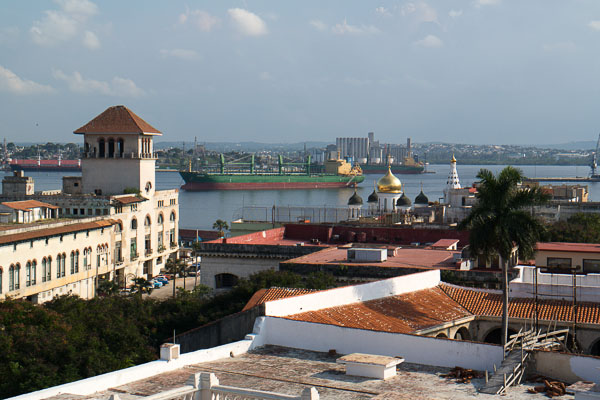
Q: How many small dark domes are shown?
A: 4